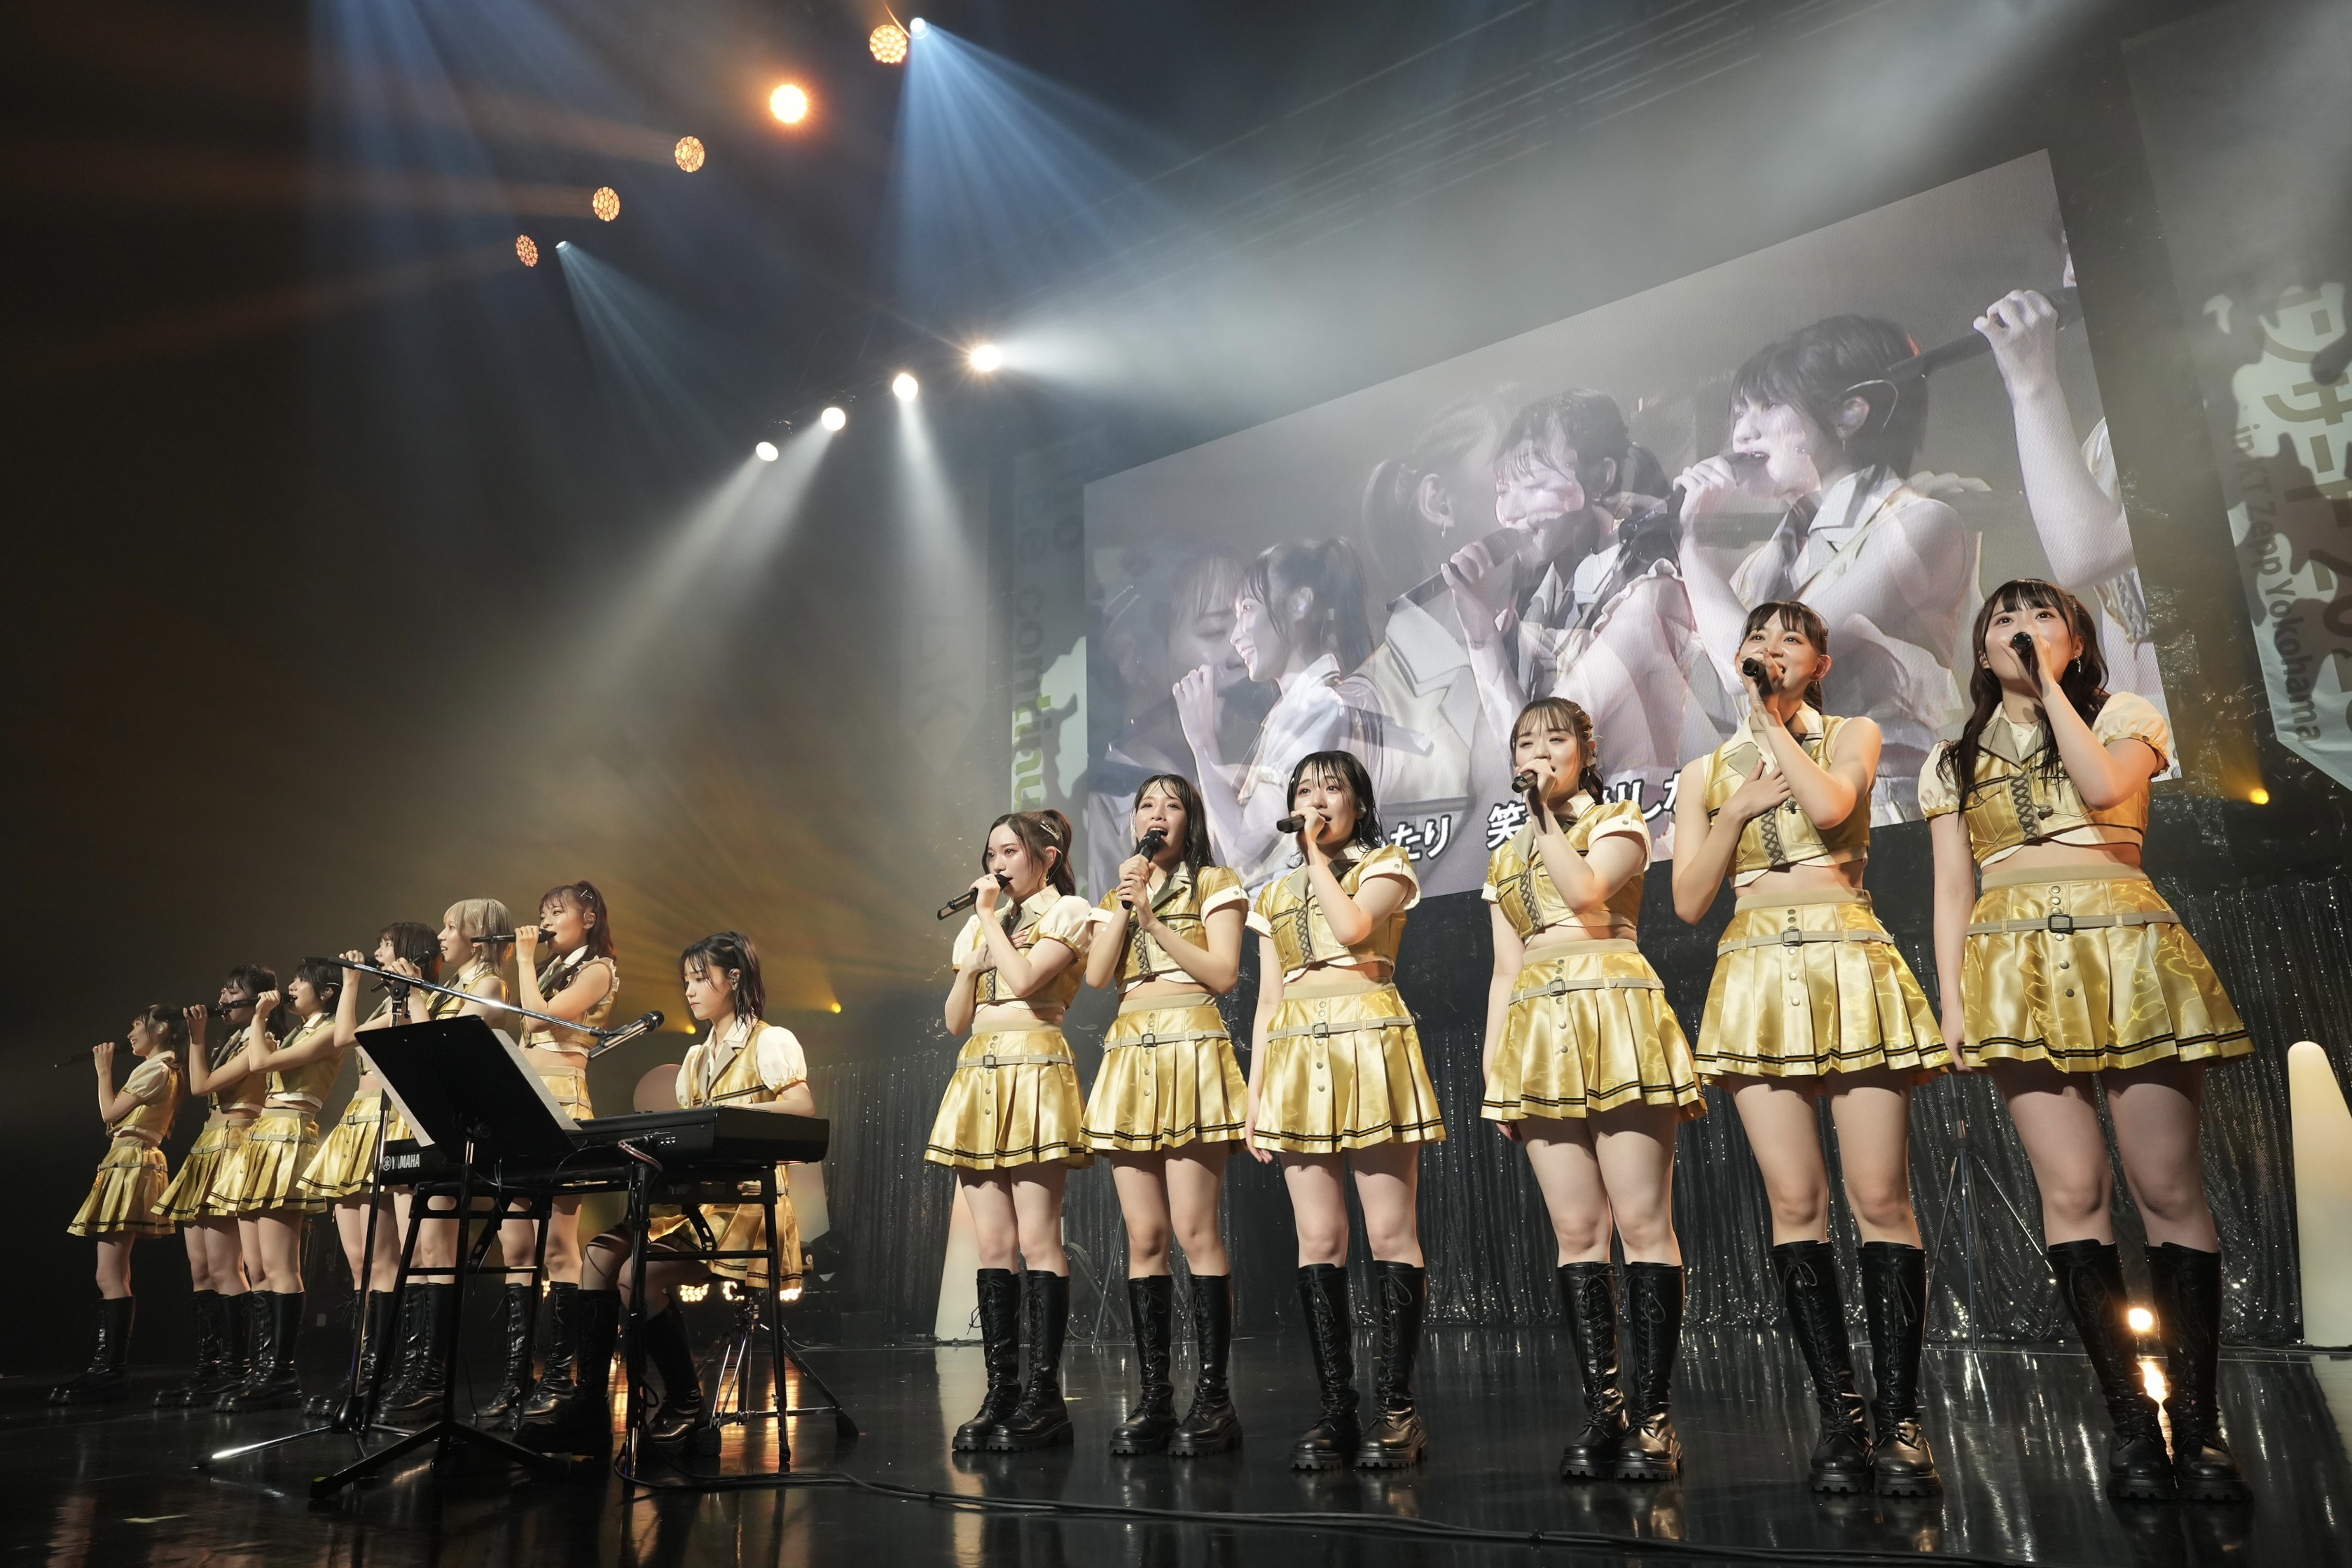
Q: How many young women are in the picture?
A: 13